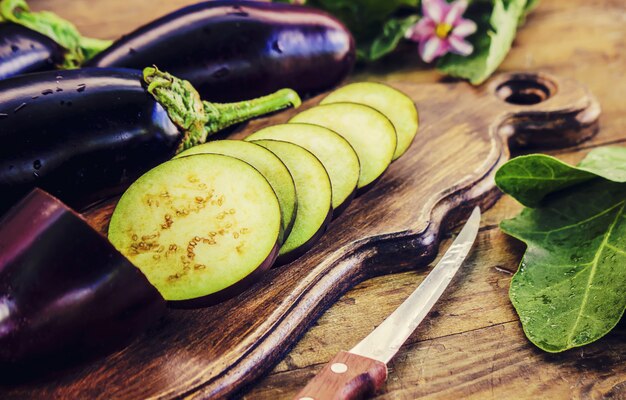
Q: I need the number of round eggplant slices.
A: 6